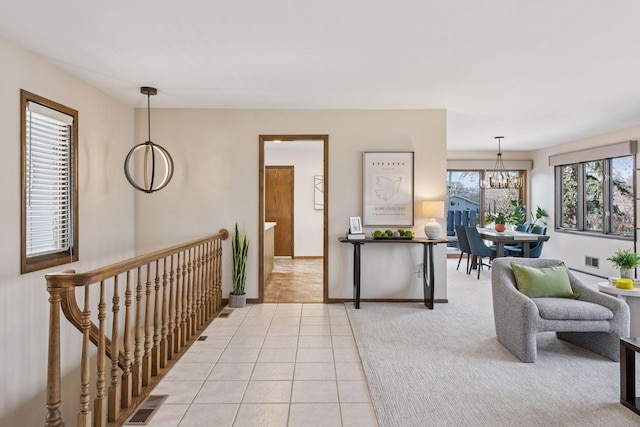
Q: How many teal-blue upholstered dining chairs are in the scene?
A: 4